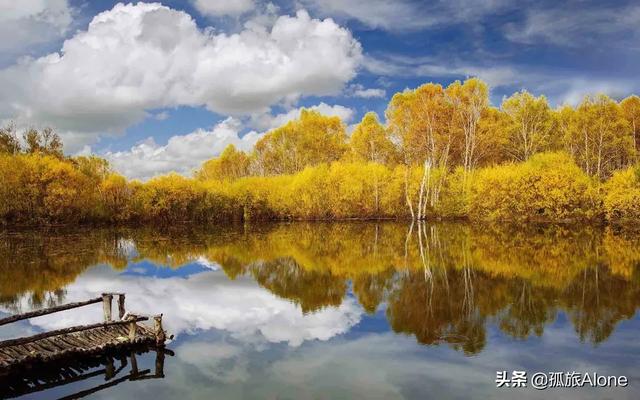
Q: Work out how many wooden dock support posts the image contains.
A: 4